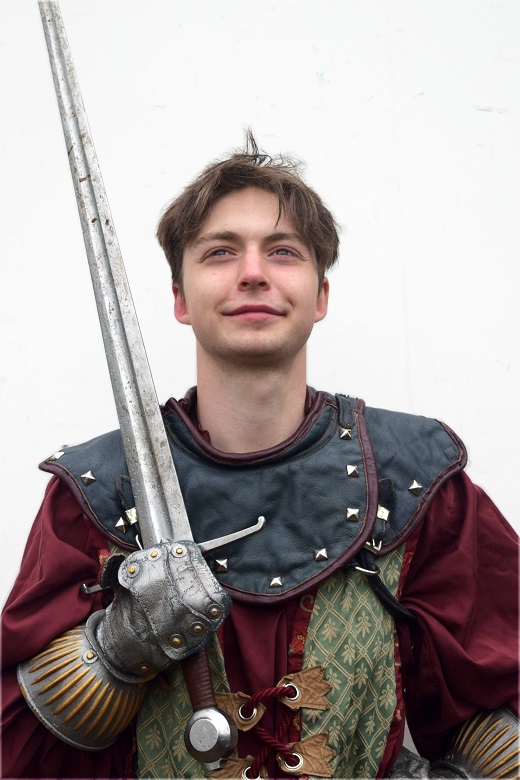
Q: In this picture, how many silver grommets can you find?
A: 4